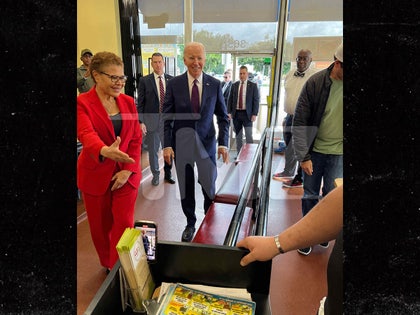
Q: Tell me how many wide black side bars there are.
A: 2